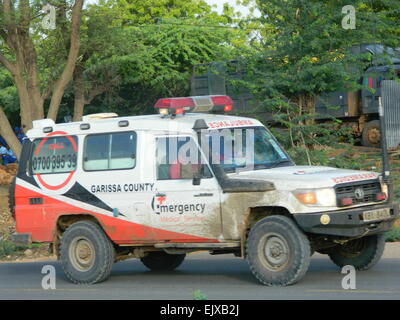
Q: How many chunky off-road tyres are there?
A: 4